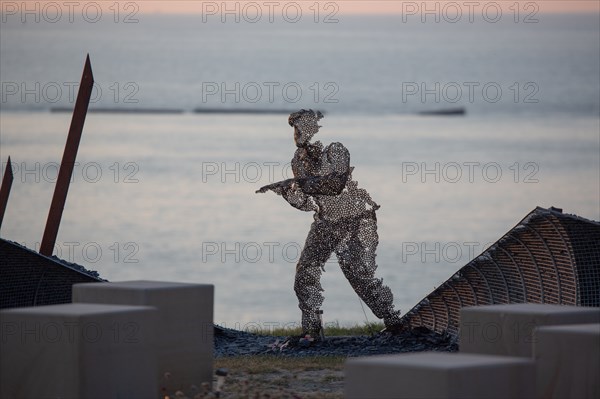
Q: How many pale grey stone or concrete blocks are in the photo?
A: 5